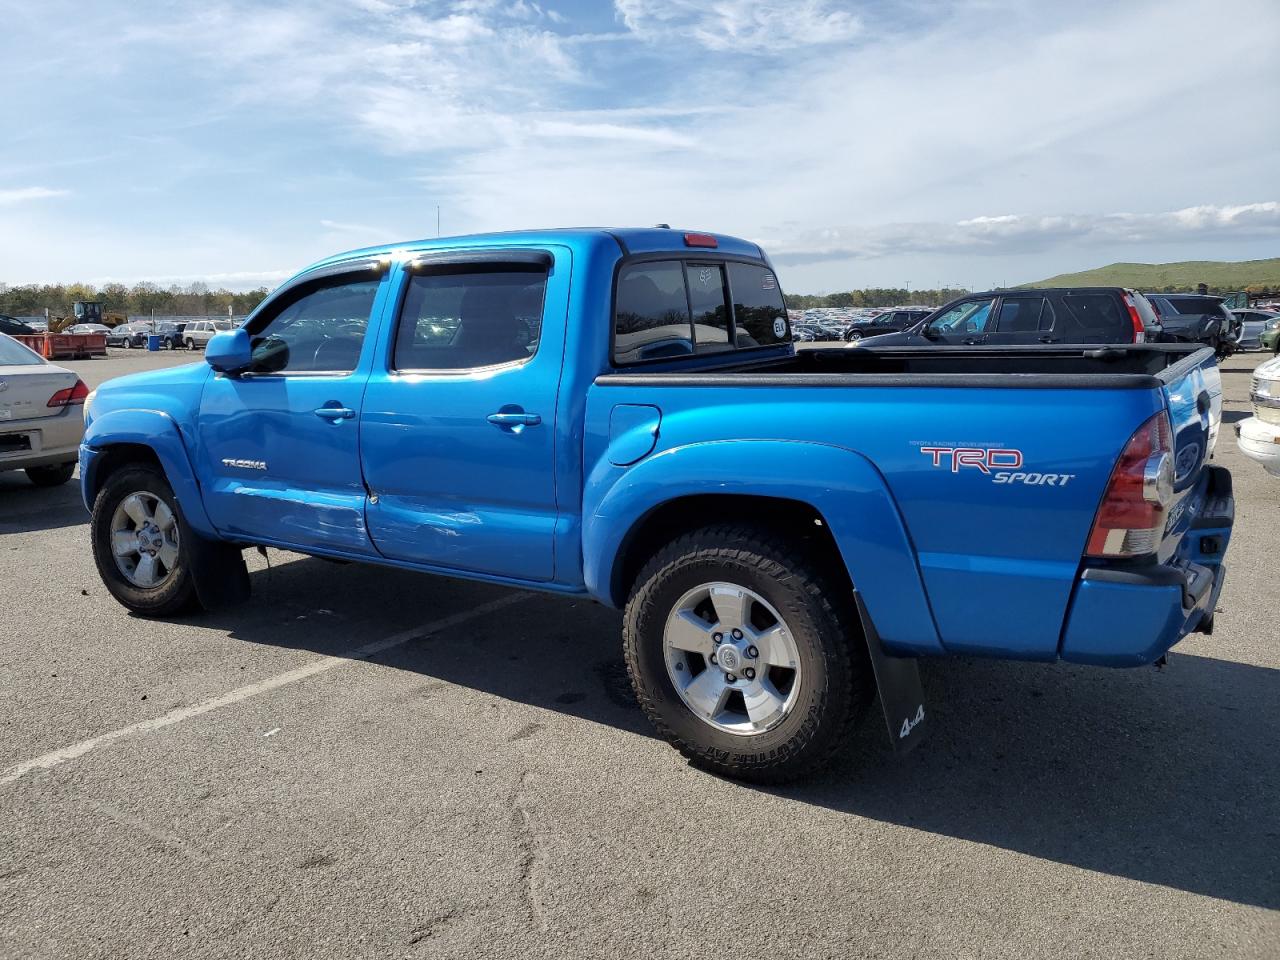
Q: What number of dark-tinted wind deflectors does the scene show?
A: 2